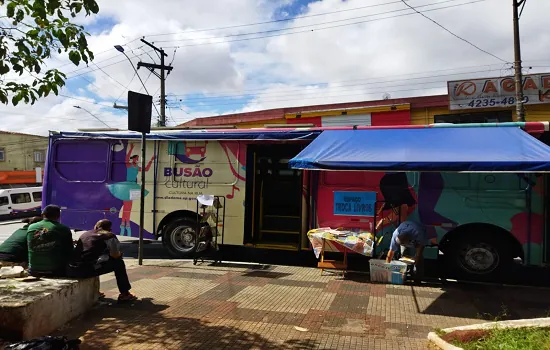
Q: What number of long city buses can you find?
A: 1